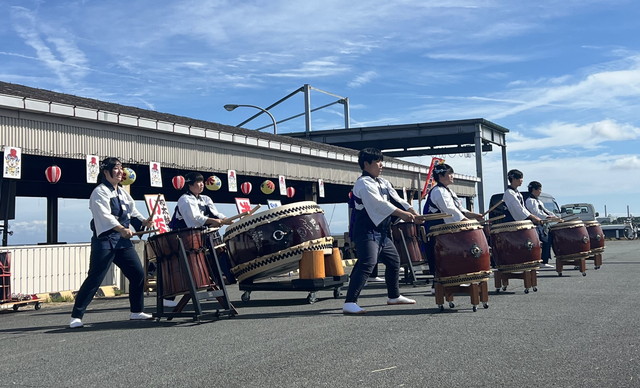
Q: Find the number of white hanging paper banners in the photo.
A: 6